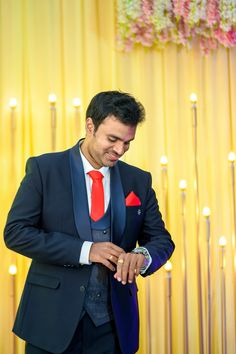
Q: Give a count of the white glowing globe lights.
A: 11